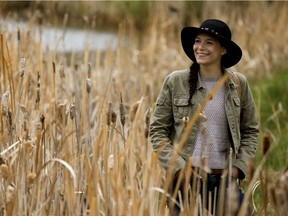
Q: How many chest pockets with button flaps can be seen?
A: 2